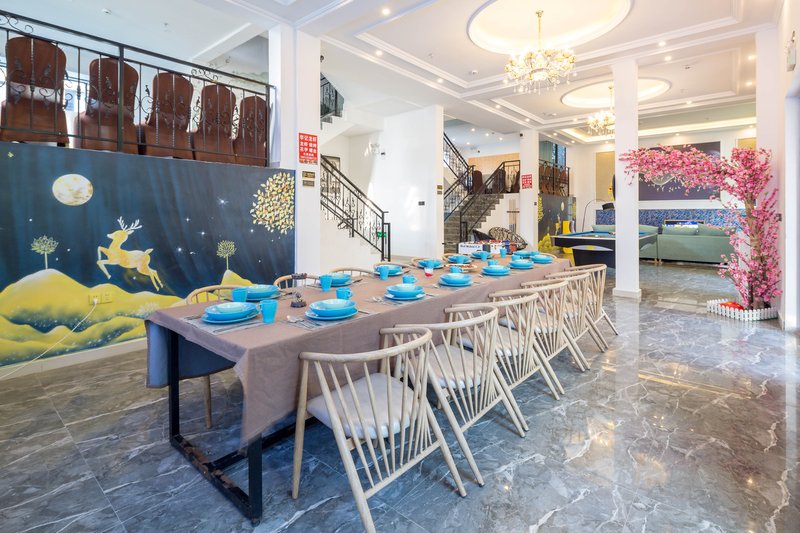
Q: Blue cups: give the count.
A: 14